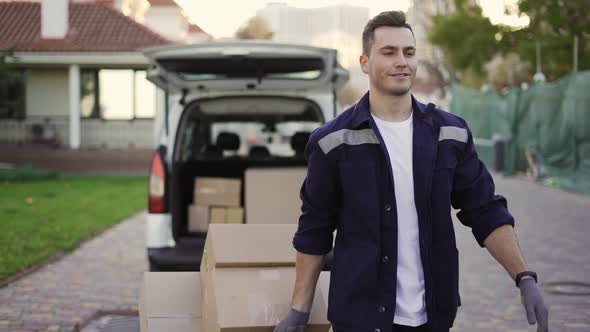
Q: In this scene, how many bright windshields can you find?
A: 1